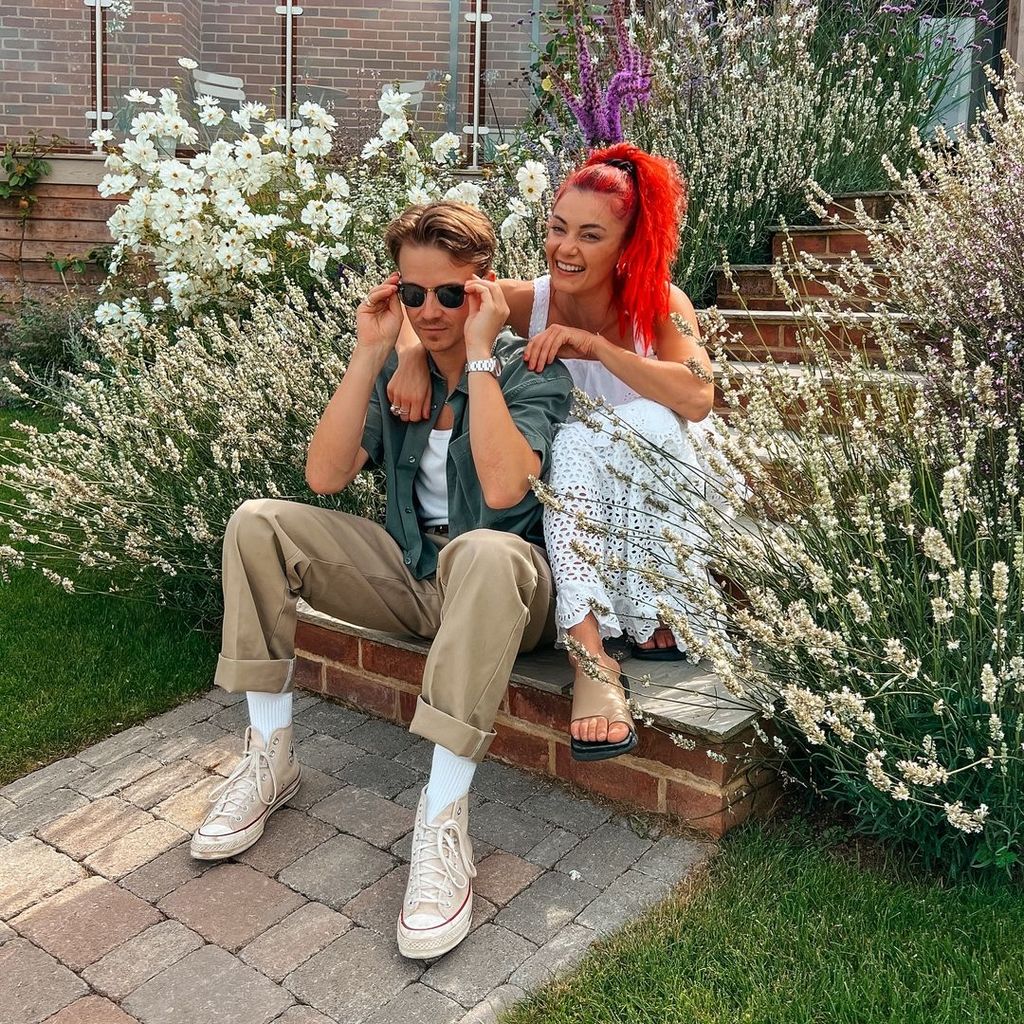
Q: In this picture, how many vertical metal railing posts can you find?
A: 3